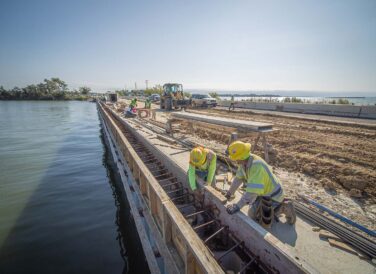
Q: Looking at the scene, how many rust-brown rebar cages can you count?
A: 1